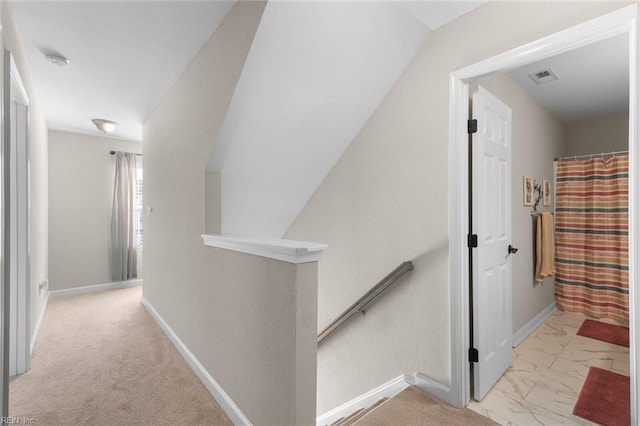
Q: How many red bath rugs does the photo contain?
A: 2